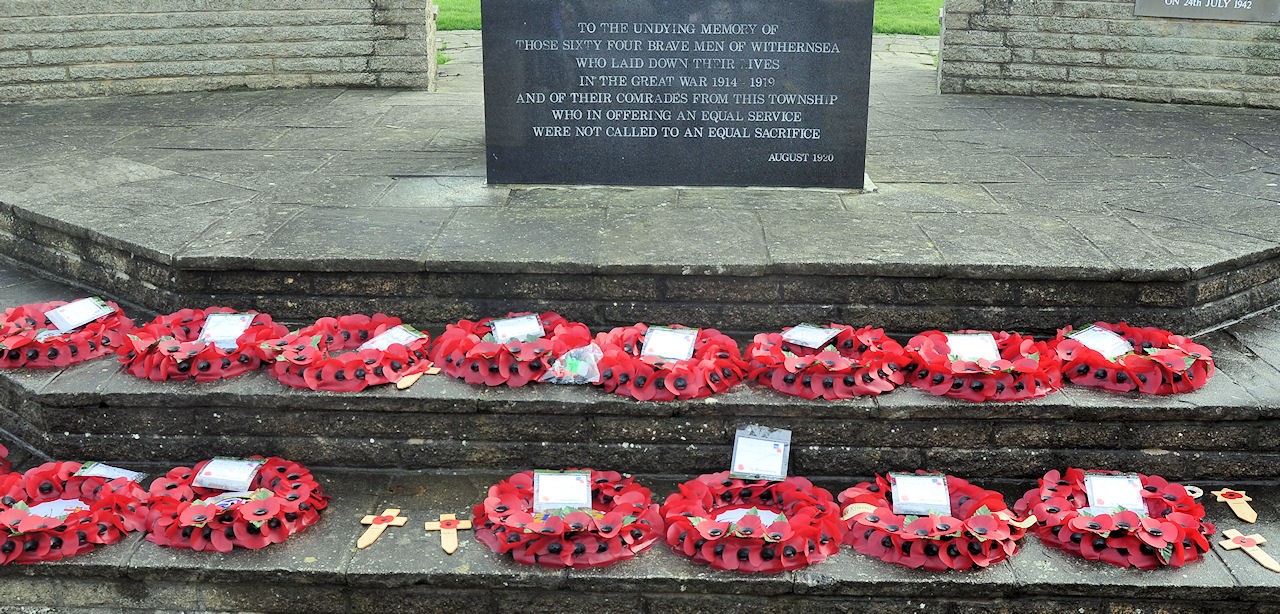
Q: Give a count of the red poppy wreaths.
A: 14